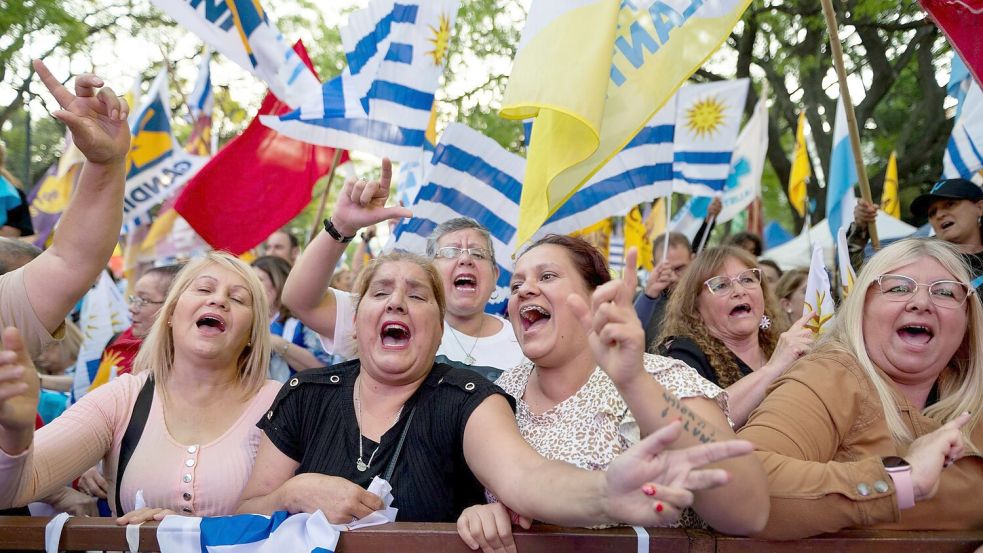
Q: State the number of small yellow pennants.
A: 2